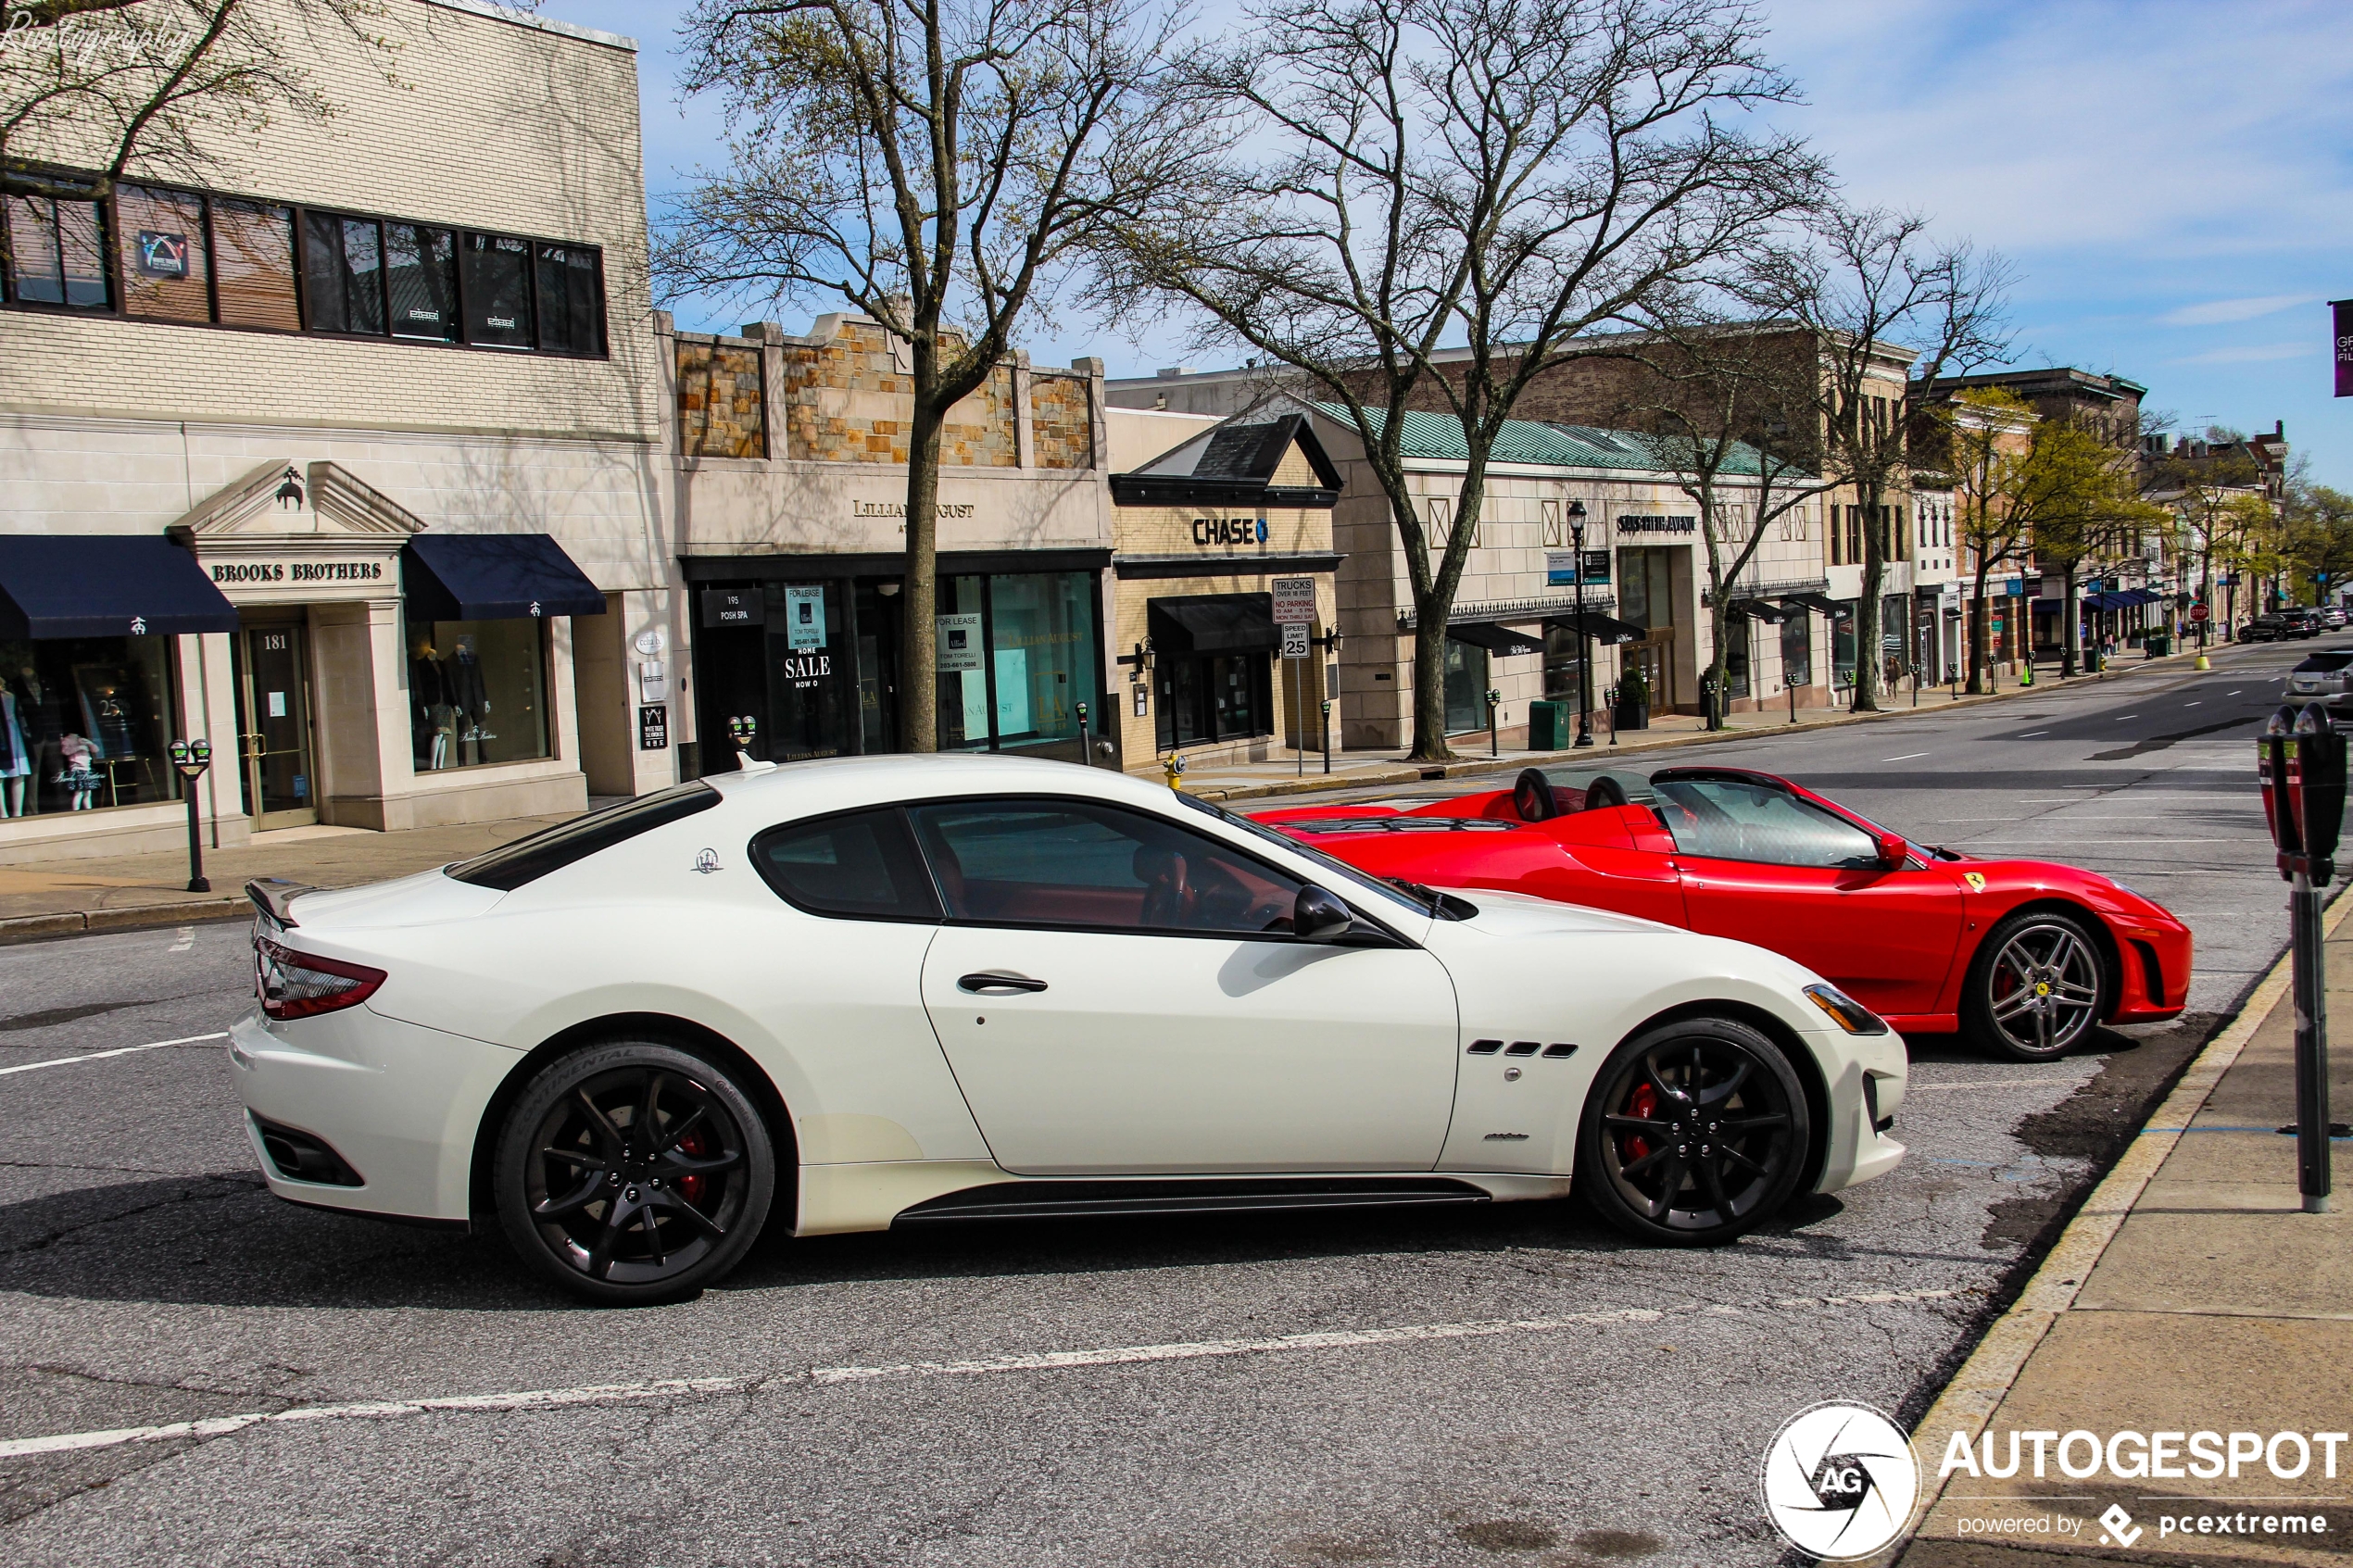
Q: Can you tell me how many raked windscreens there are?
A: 2